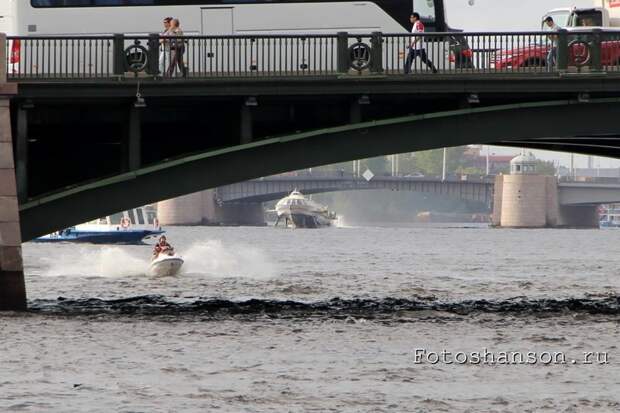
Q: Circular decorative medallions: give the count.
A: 3